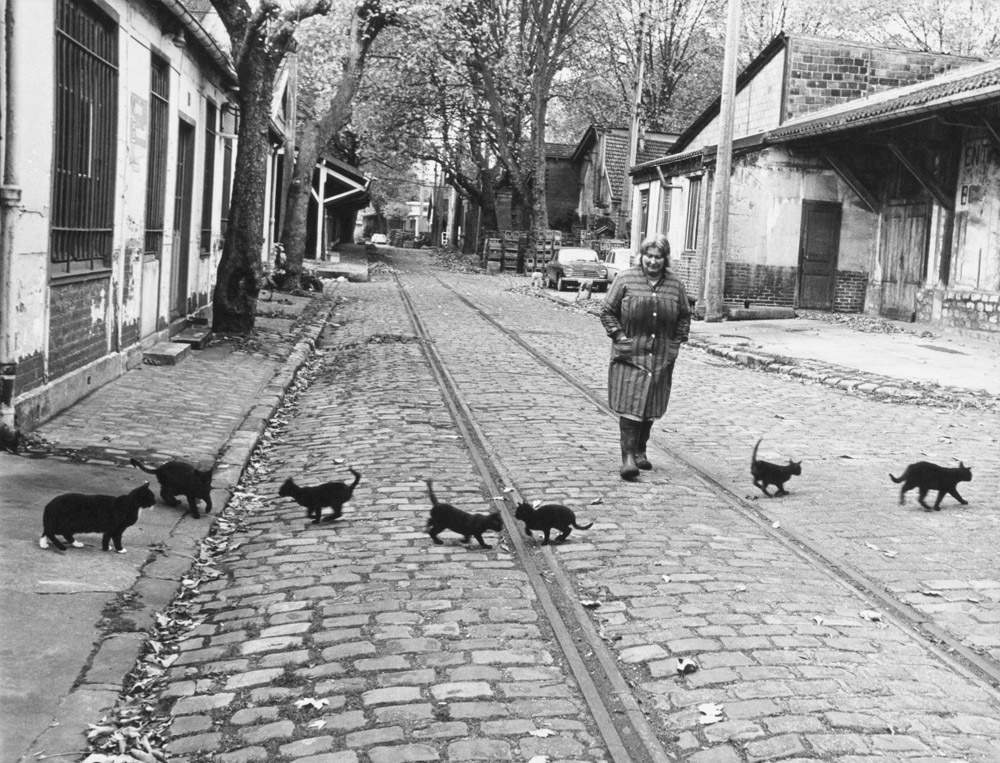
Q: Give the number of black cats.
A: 7